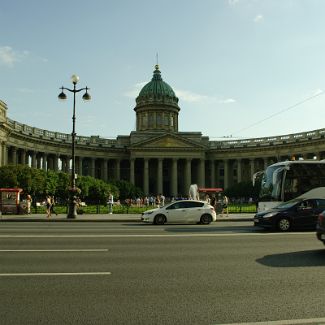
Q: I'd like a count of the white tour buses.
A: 1